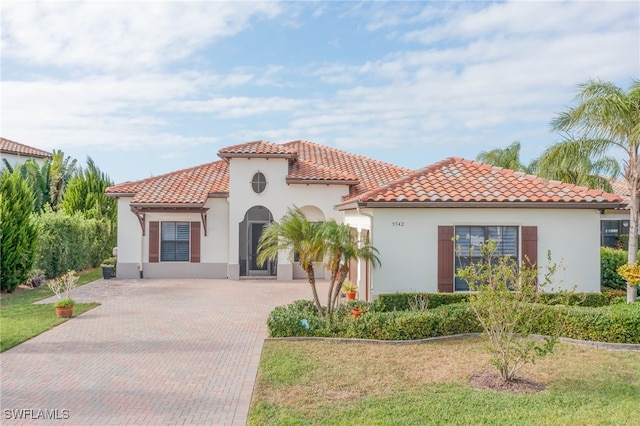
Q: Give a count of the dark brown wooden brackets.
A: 2